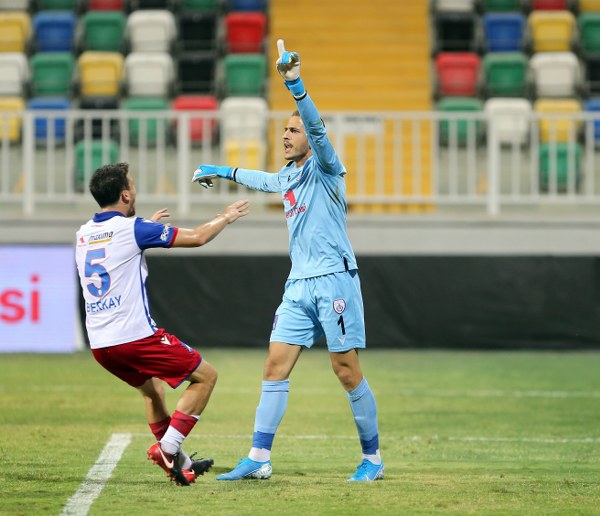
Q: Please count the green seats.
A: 12